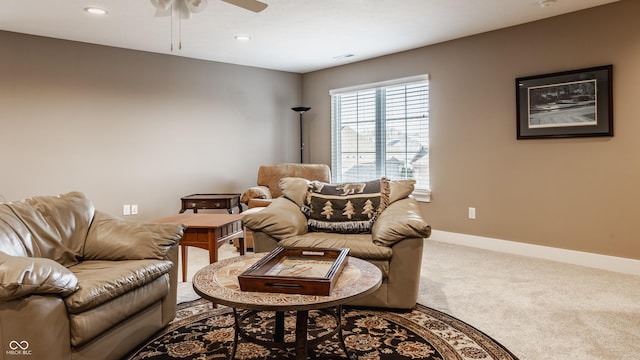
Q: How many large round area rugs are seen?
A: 1